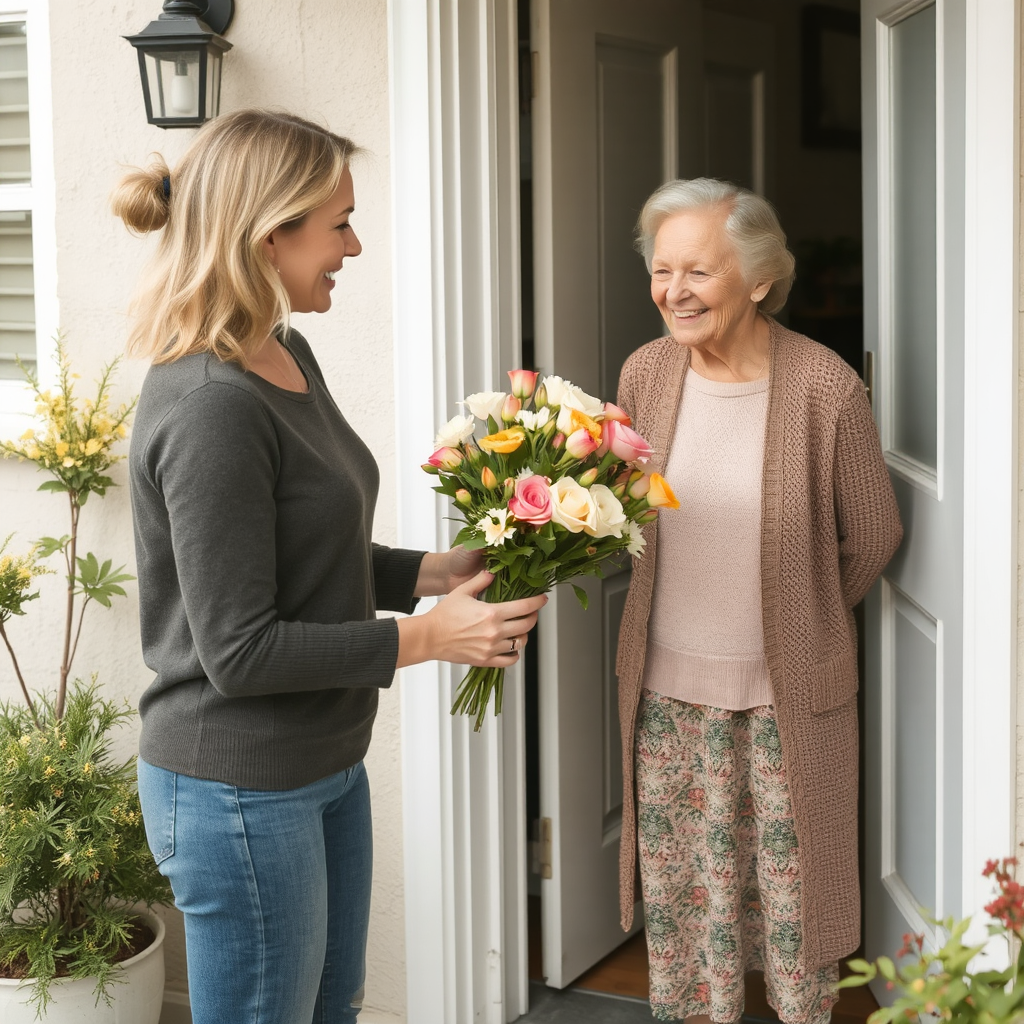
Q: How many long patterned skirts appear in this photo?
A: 1